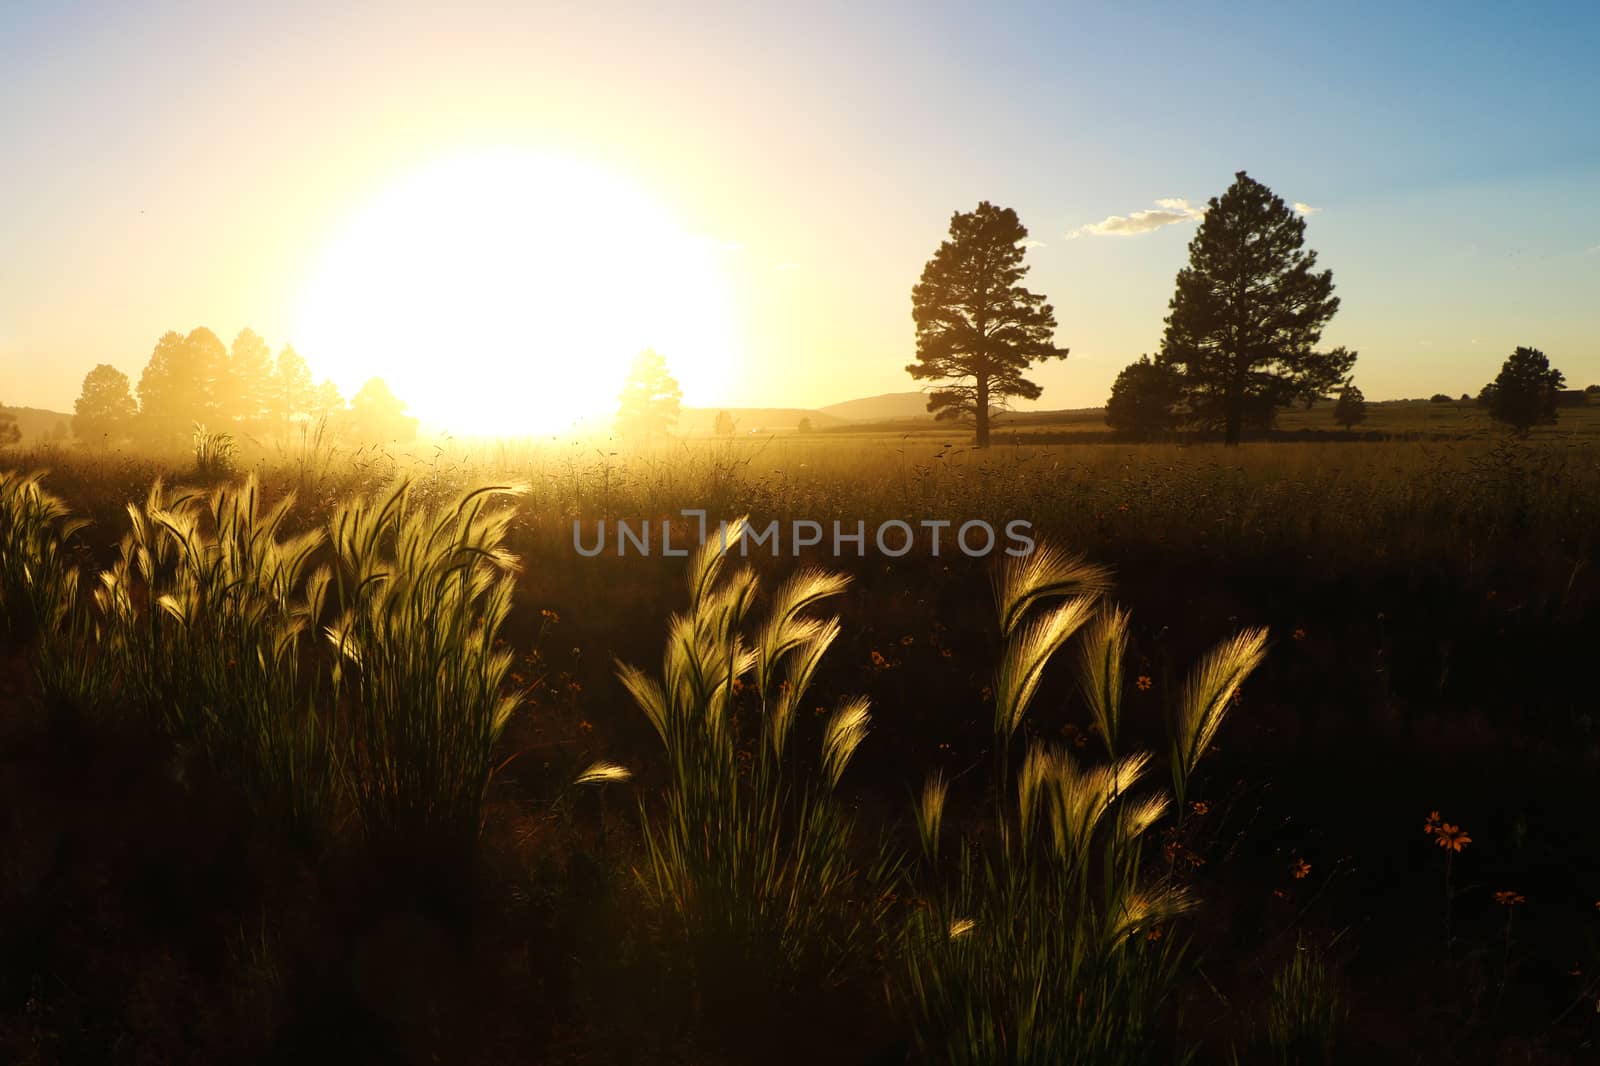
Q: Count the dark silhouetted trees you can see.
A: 5